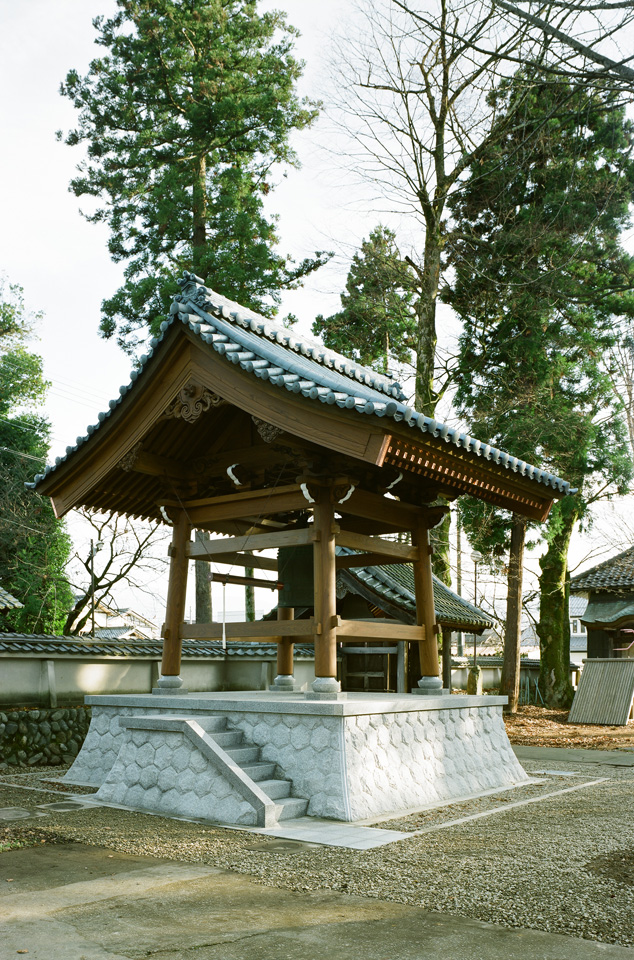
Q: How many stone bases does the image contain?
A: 4